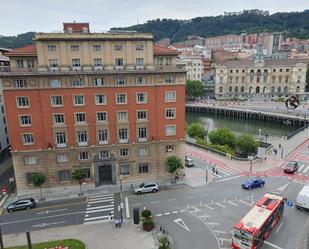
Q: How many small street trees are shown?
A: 3